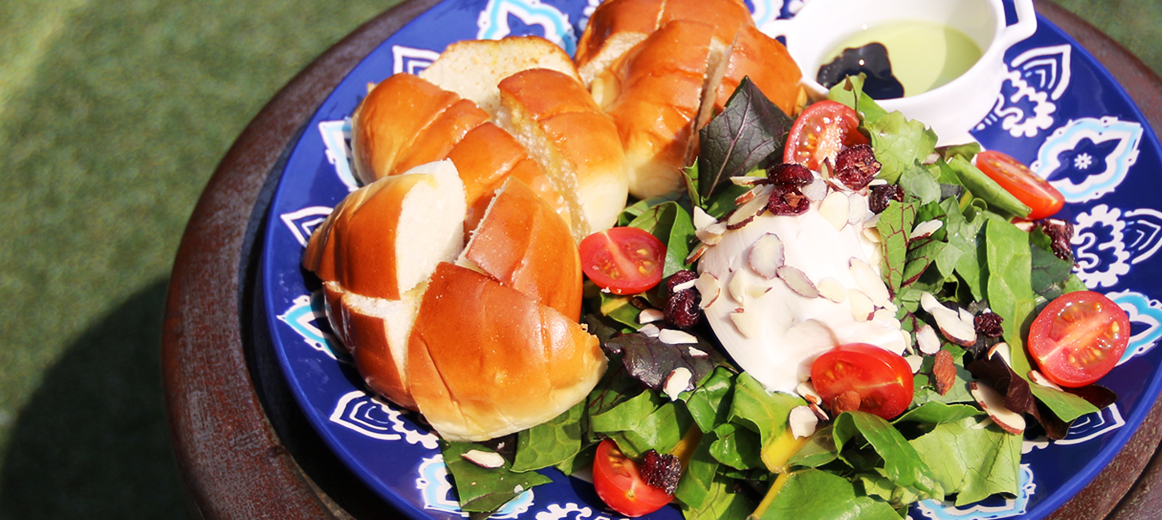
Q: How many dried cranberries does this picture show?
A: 9